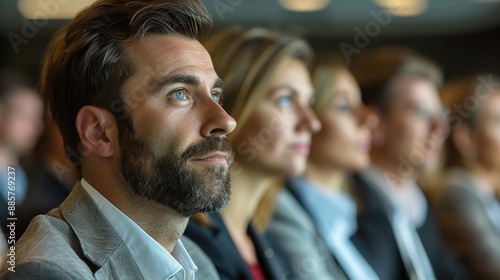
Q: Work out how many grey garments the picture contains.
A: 3